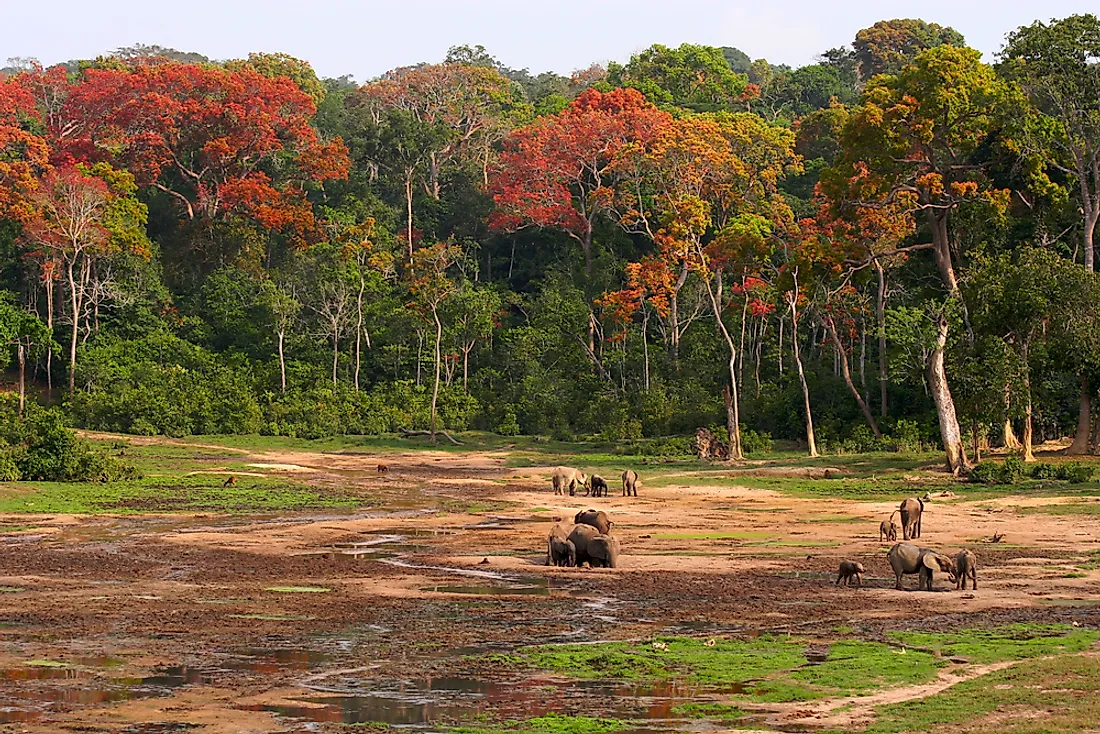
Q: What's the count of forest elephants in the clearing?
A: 12